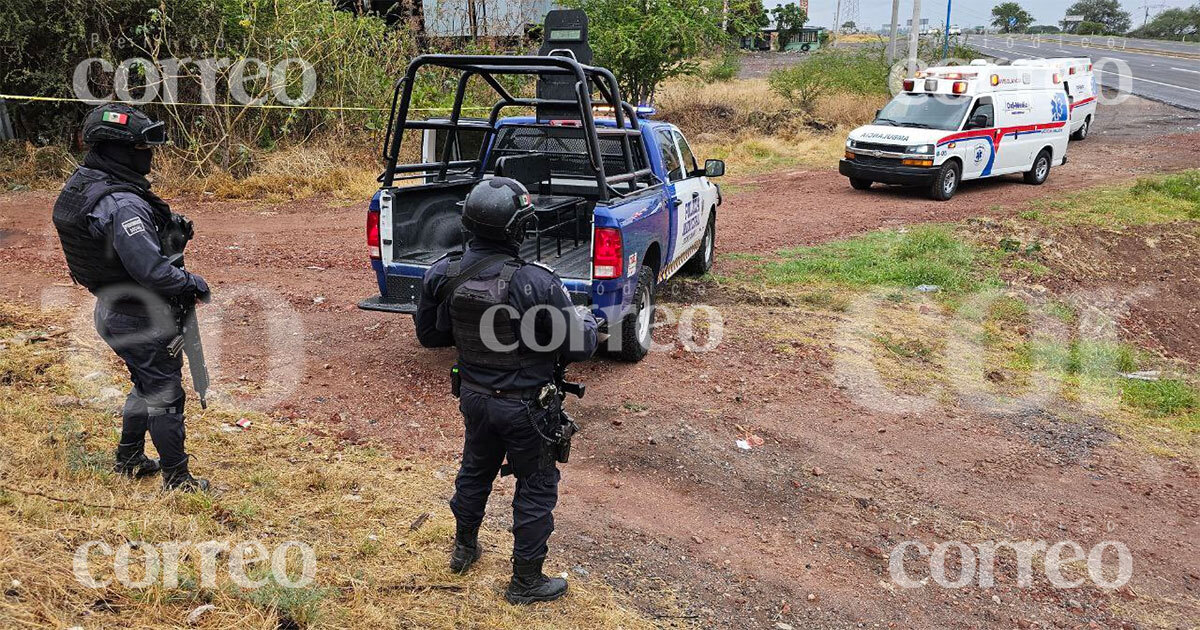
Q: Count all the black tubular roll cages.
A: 1